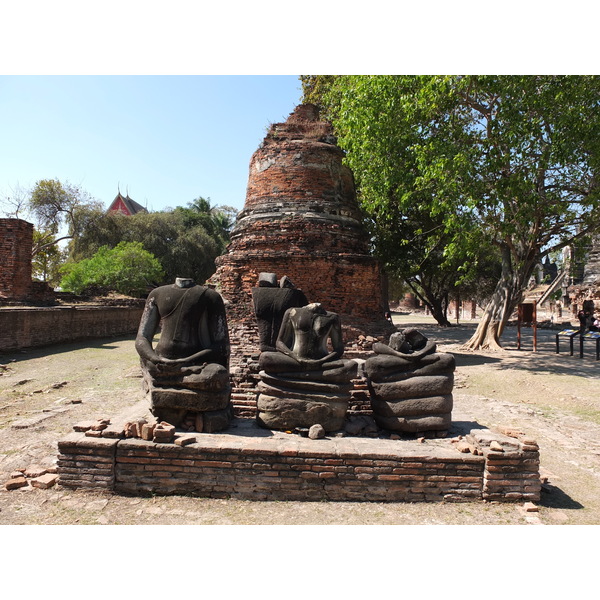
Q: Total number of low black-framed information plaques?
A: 2